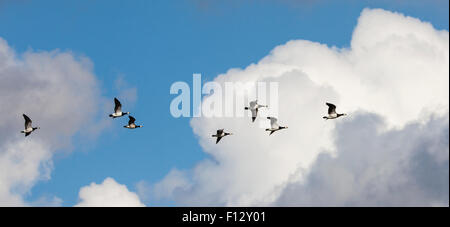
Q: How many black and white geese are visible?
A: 7